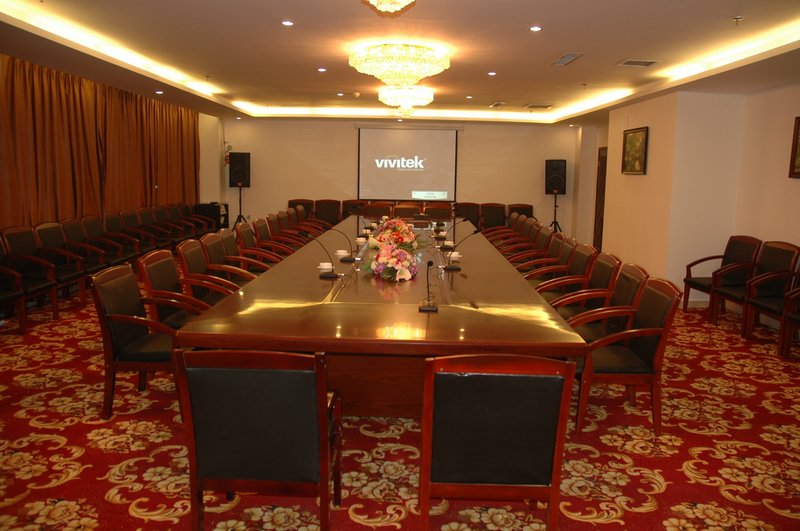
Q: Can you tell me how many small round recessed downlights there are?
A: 10